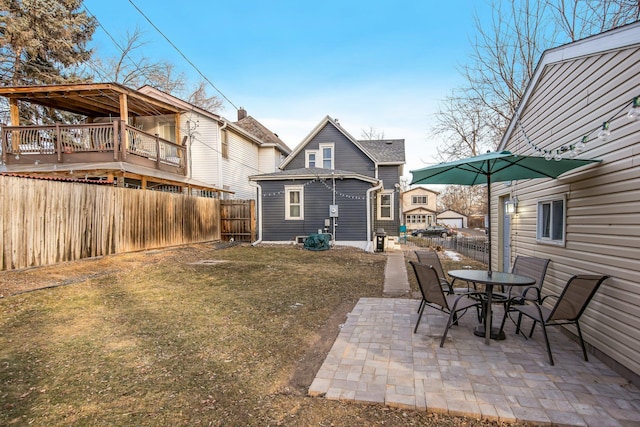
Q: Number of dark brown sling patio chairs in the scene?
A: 4